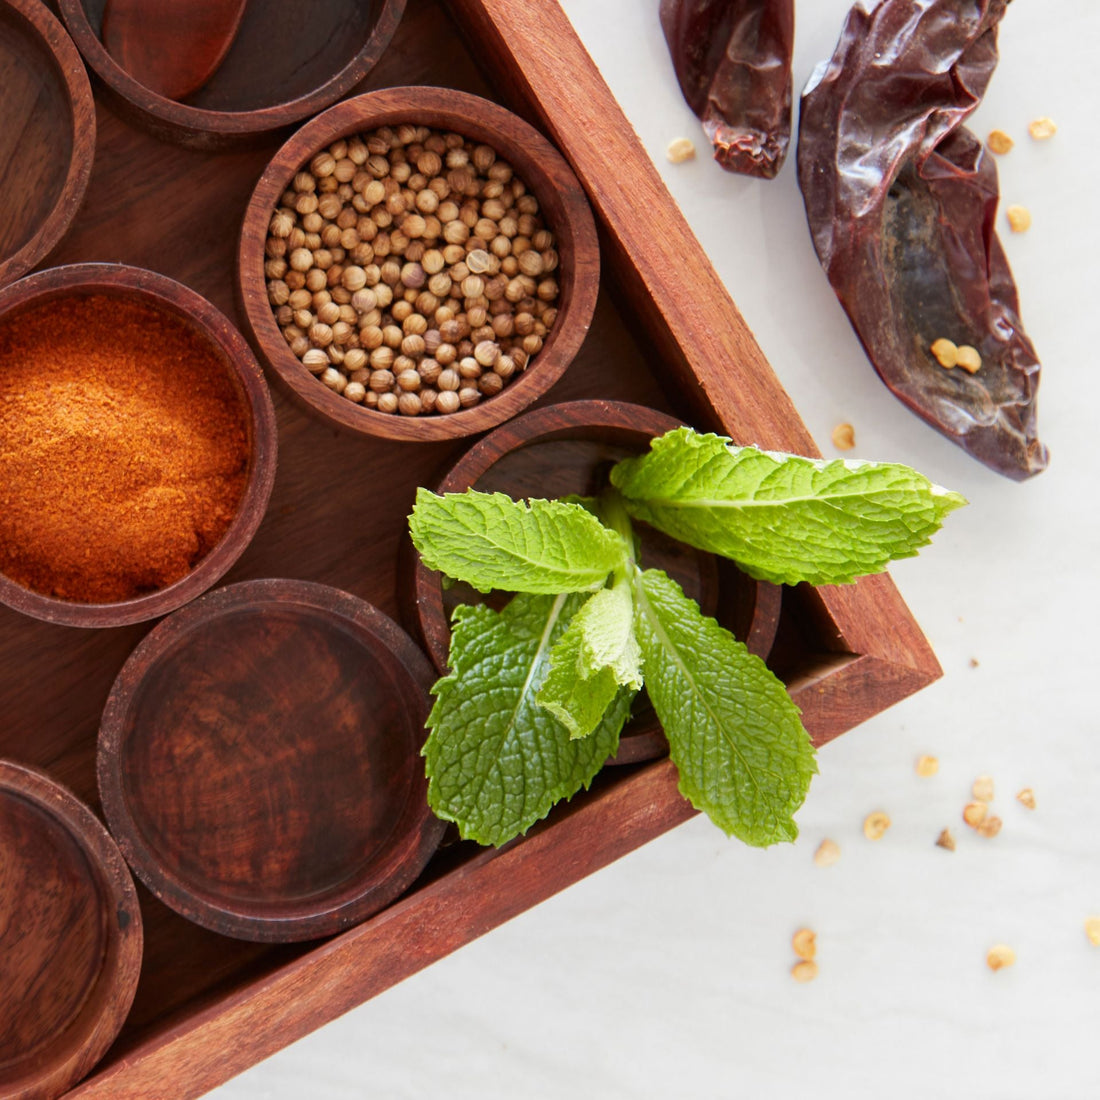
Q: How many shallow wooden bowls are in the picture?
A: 7